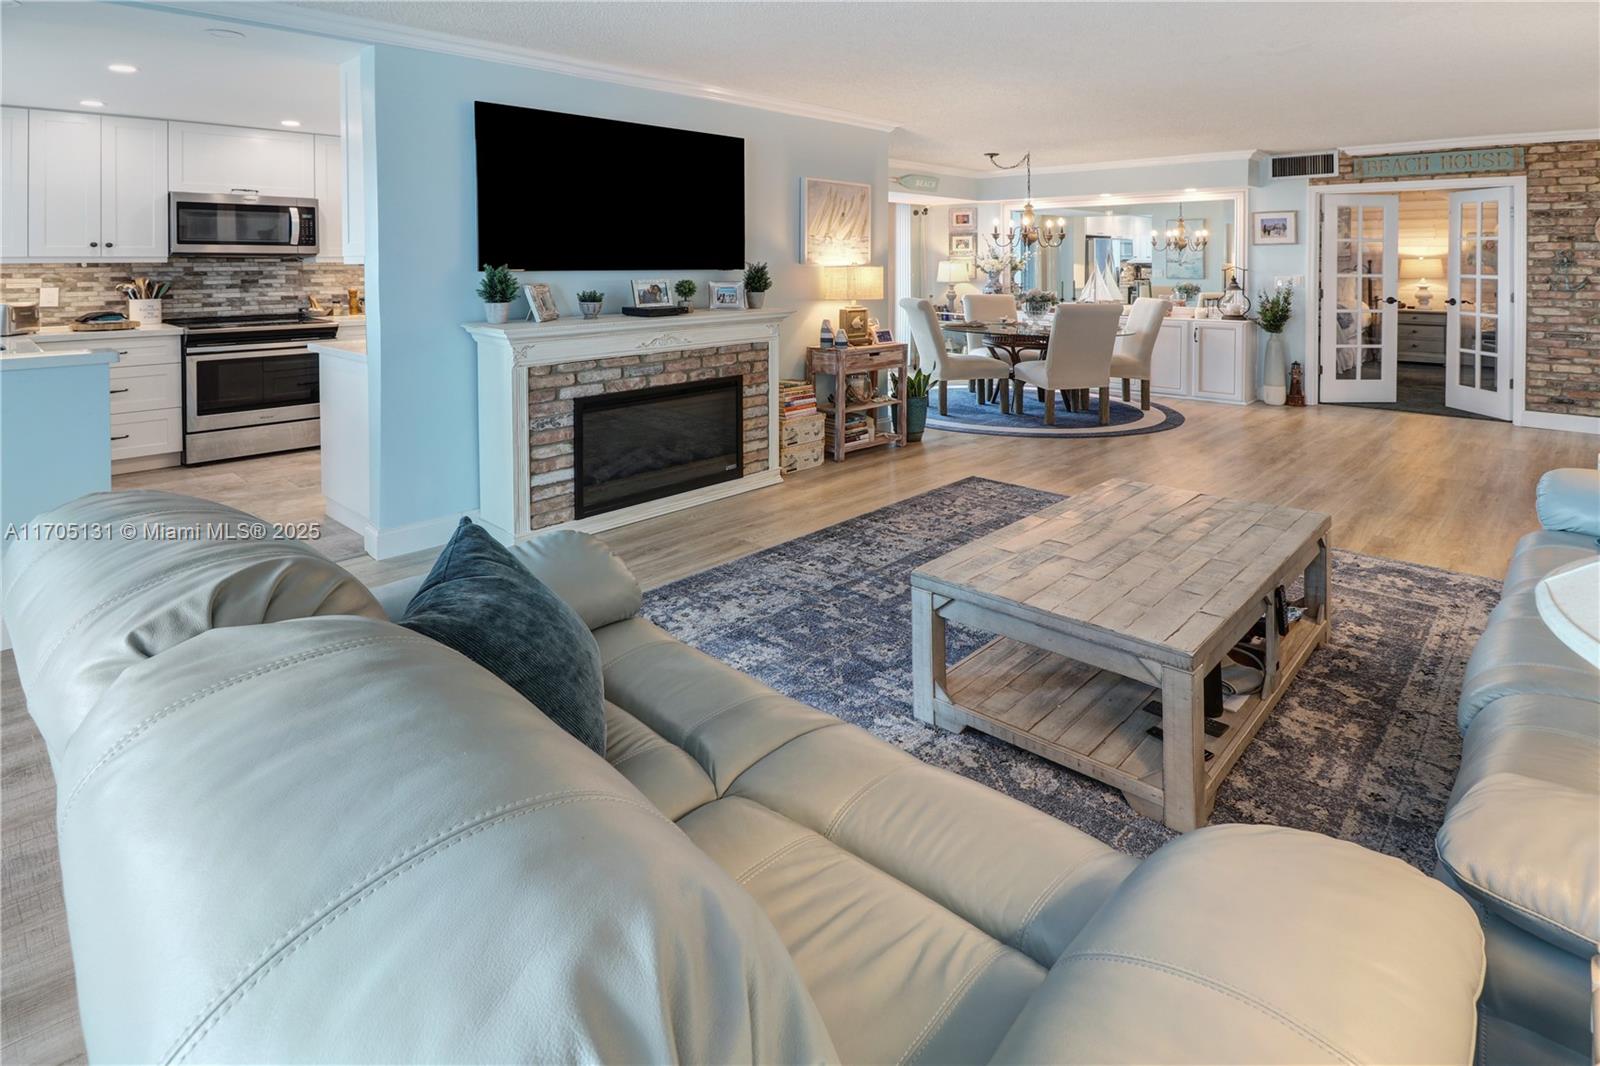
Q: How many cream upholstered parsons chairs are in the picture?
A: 4